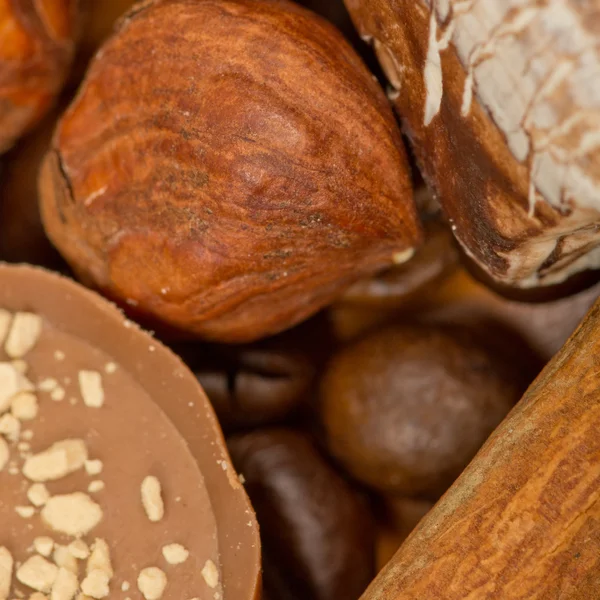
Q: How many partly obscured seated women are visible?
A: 0